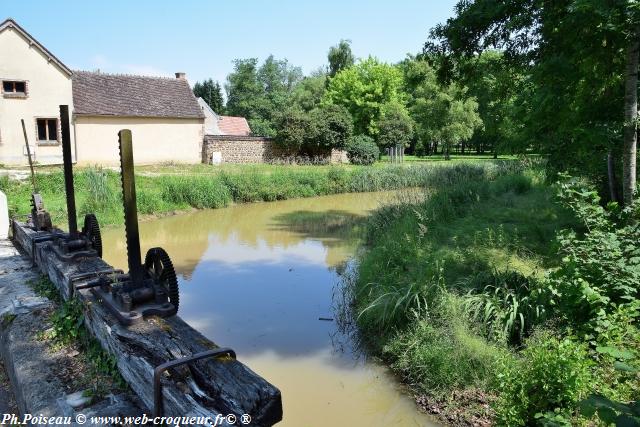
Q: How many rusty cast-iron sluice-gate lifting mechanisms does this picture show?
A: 3